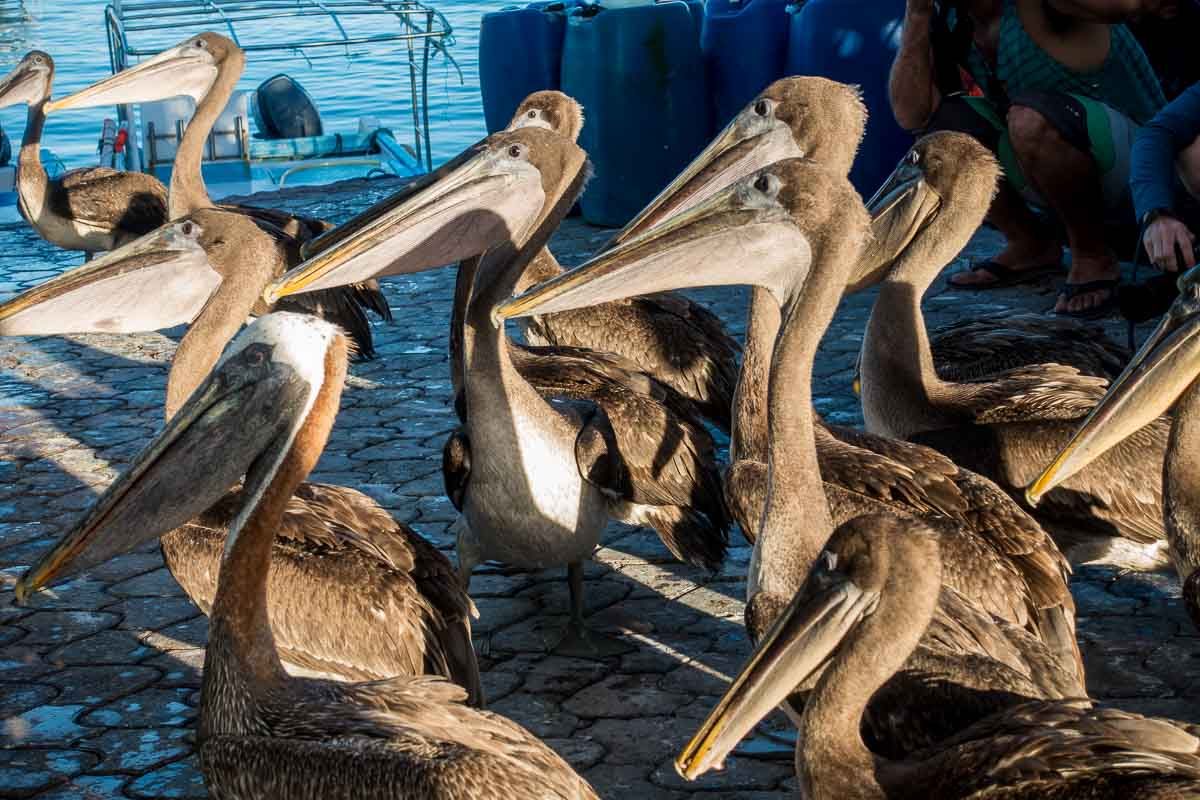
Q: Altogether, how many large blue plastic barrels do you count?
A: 4